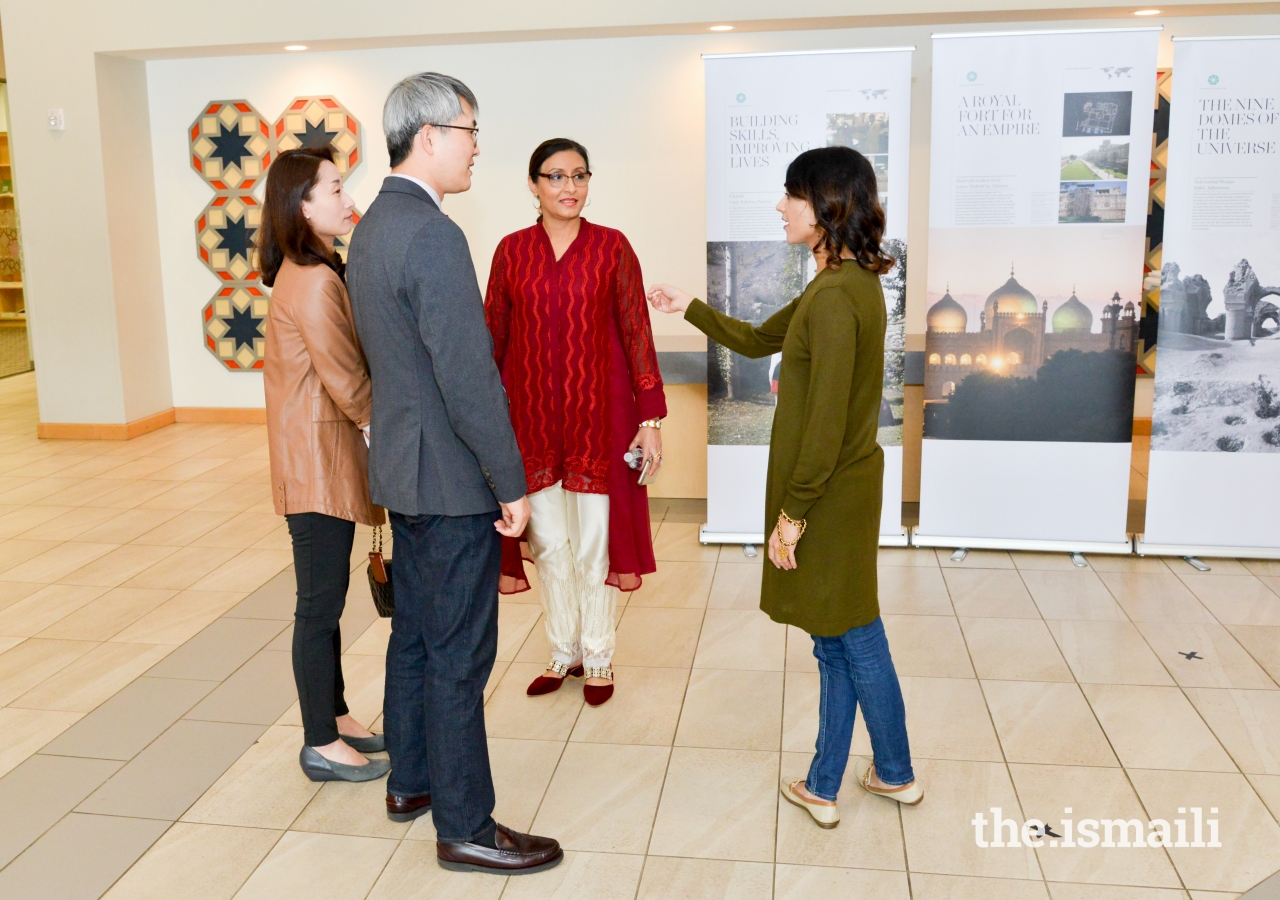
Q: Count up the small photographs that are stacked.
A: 3